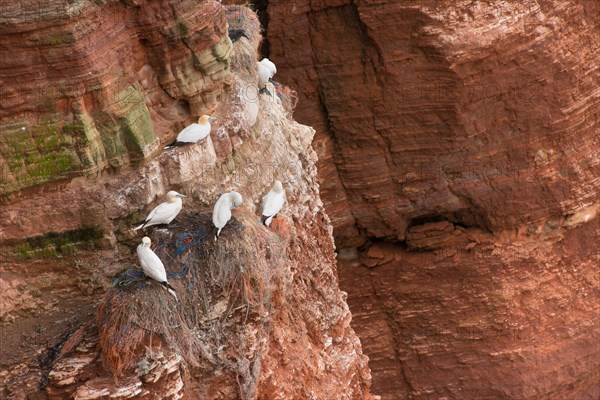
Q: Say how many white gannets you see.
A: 6